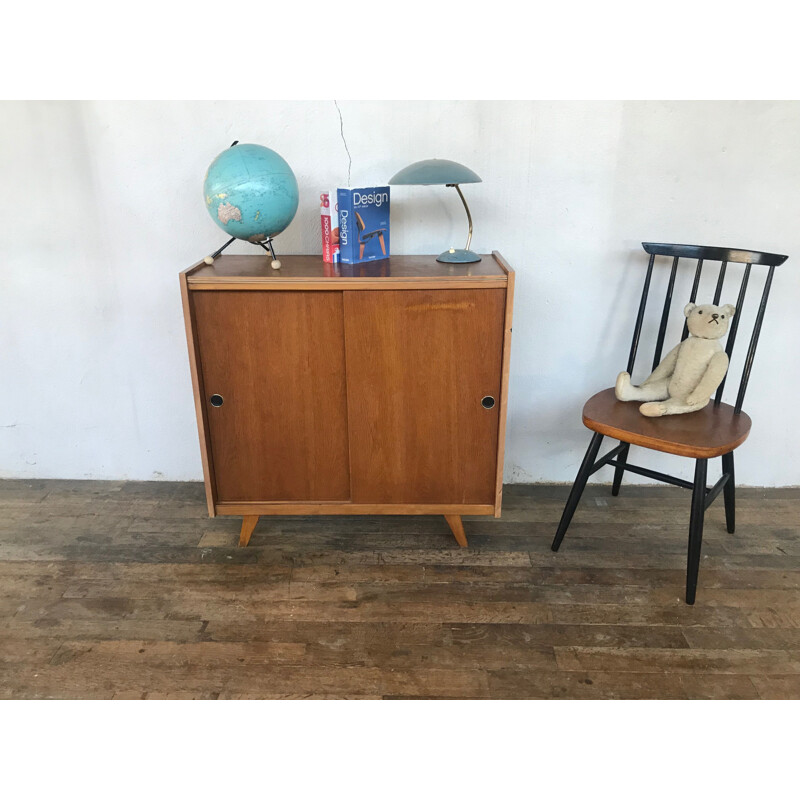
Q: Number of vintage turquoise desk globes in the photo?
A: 1